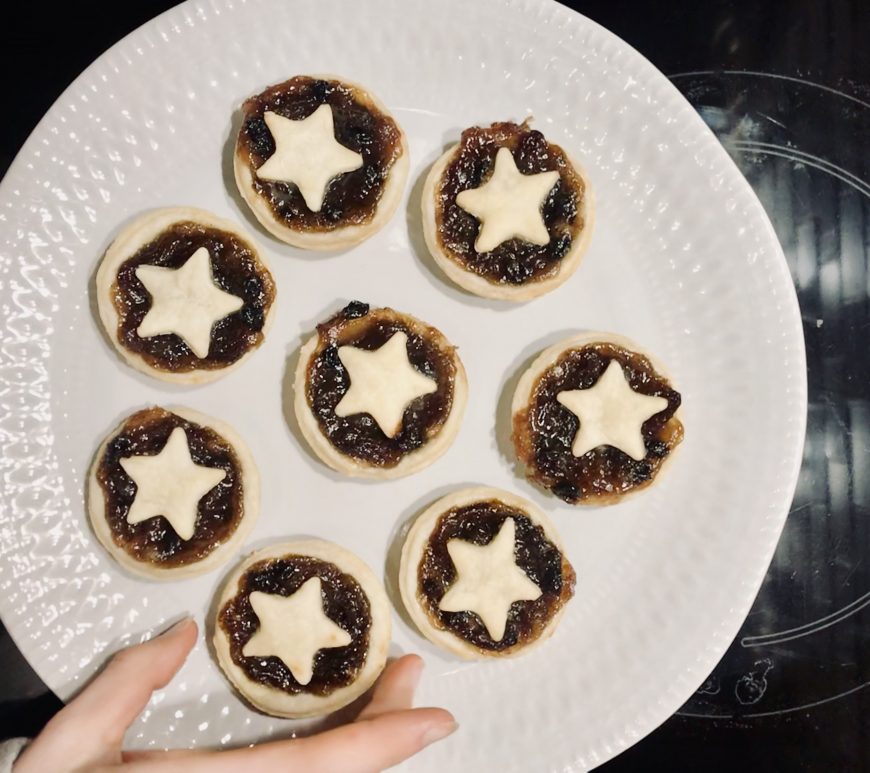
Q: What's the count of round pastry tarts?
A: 8